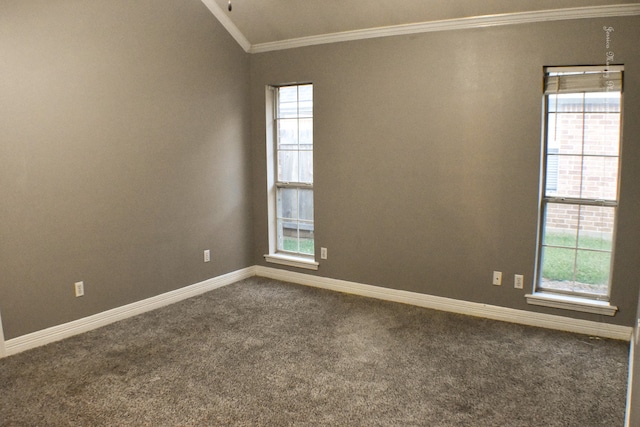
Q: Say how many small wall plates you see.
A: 5